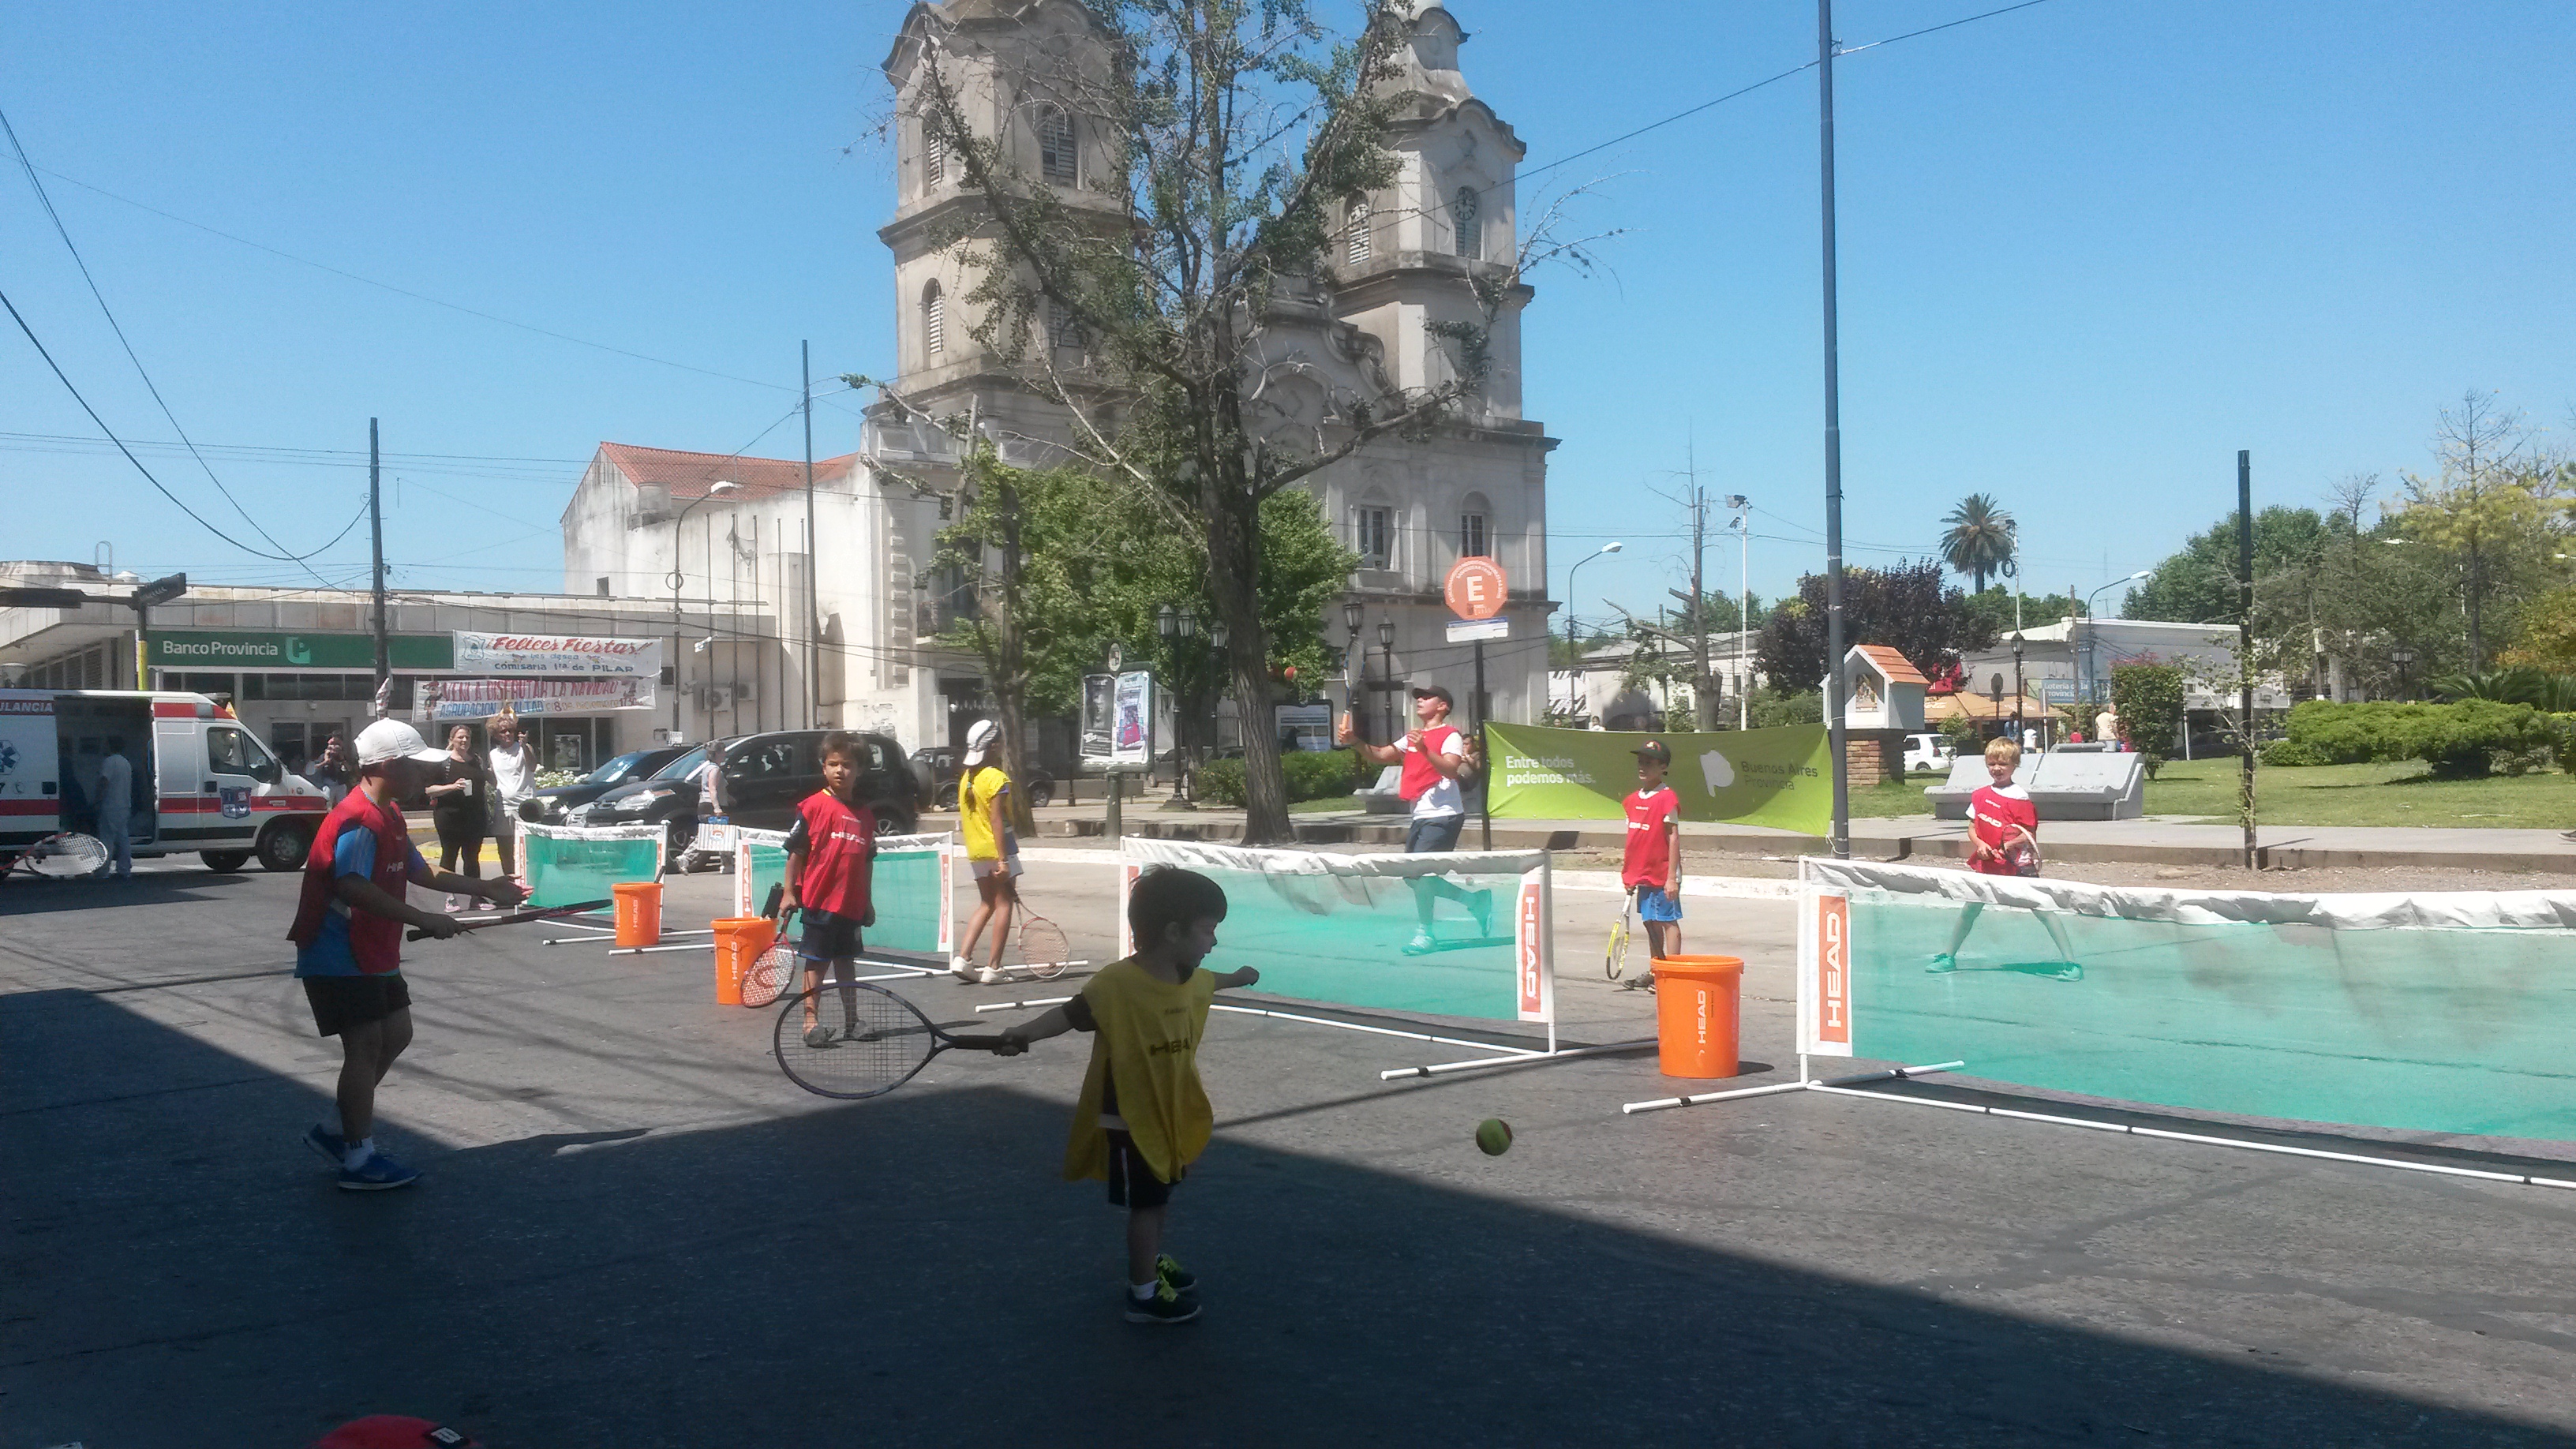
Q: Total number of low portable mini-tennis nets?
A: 4